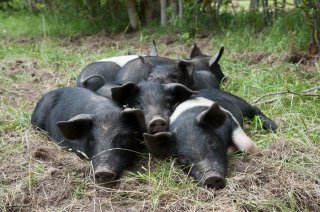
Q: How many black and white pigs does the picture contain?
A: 2